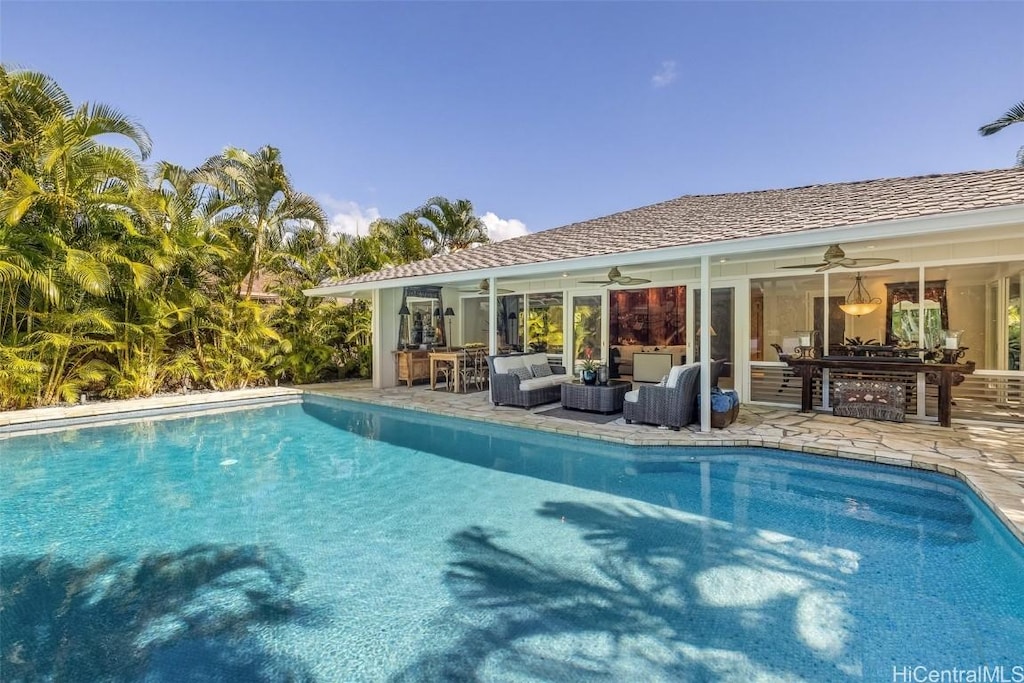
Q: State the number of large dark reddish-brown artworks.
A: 1